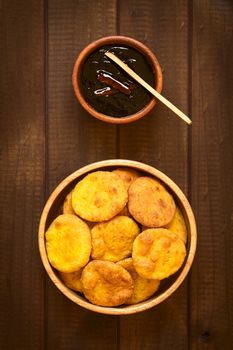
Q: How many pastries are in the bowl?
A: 11